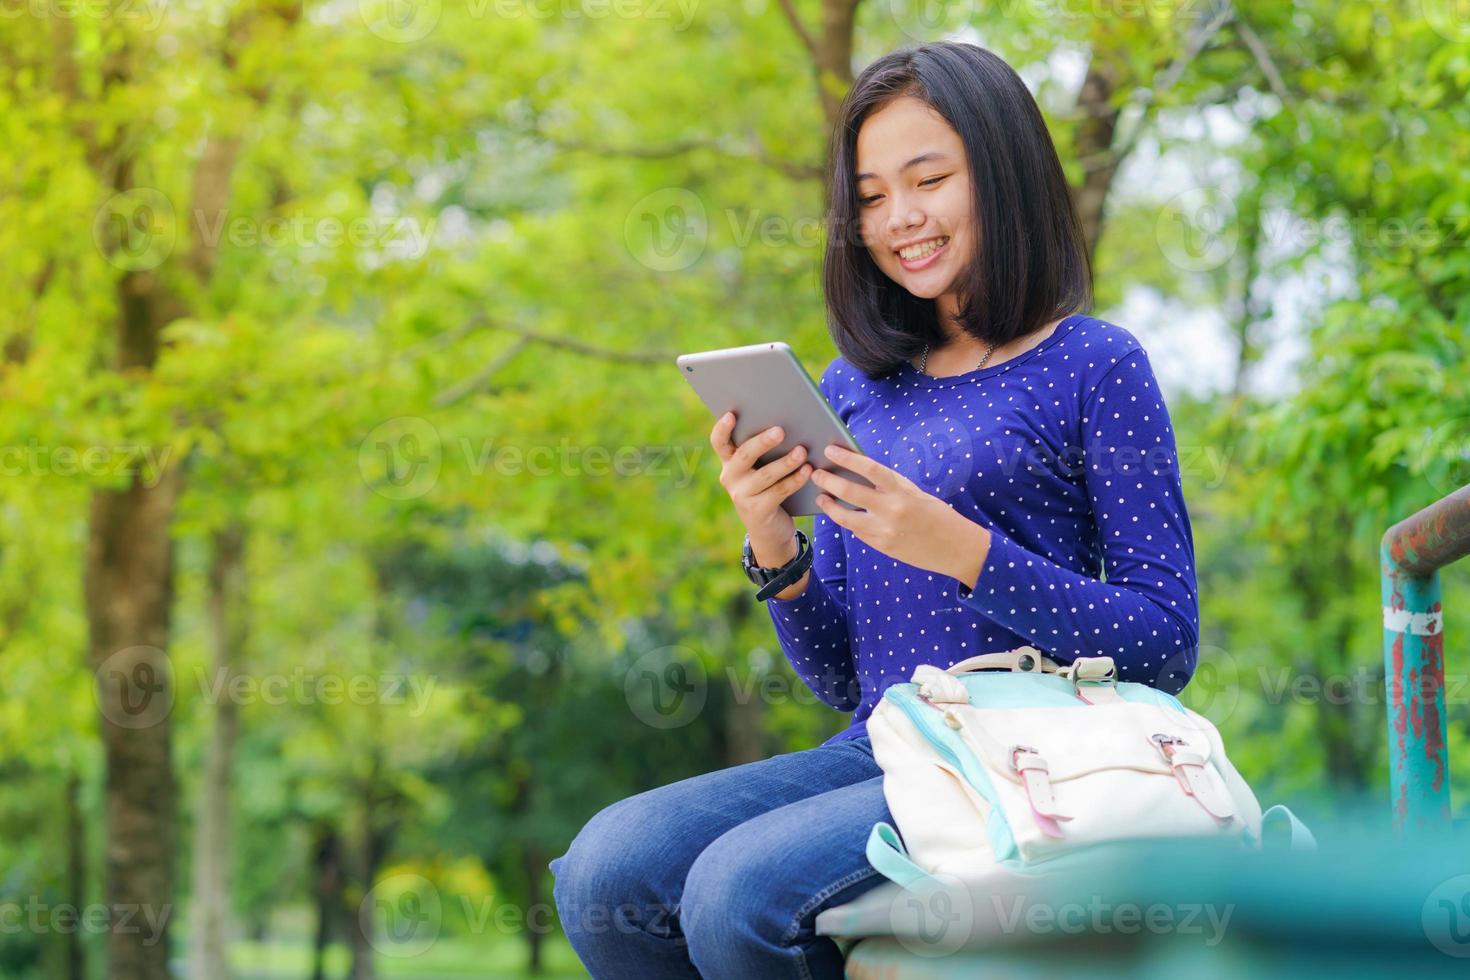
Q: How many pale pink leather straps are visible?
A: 2